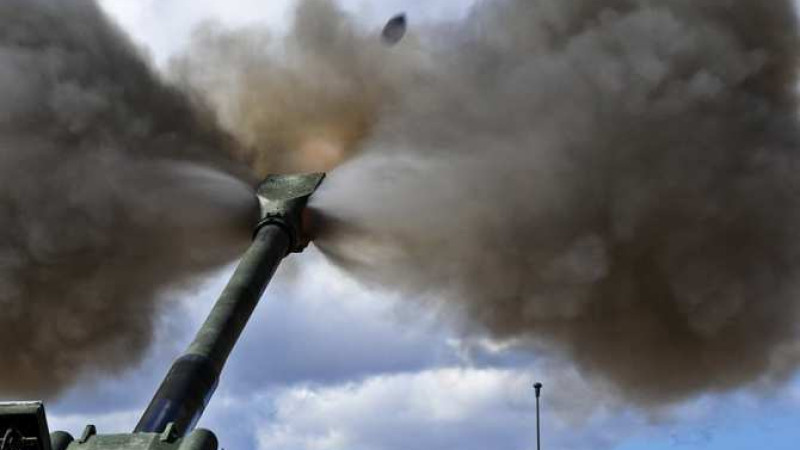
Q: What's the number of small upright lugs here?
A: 2